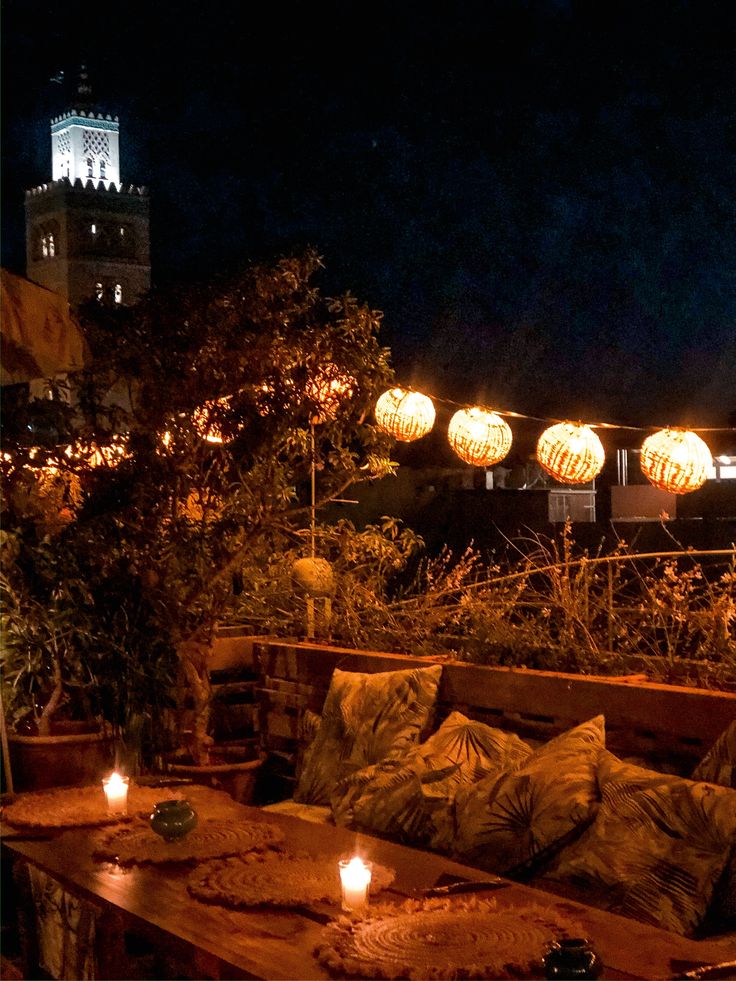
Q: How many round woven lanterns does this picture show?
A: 4